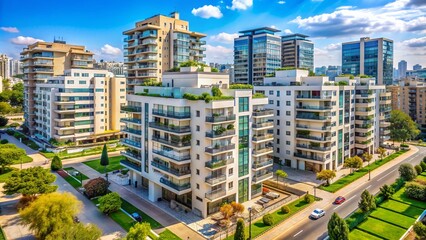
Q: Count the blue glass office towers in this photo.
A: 3